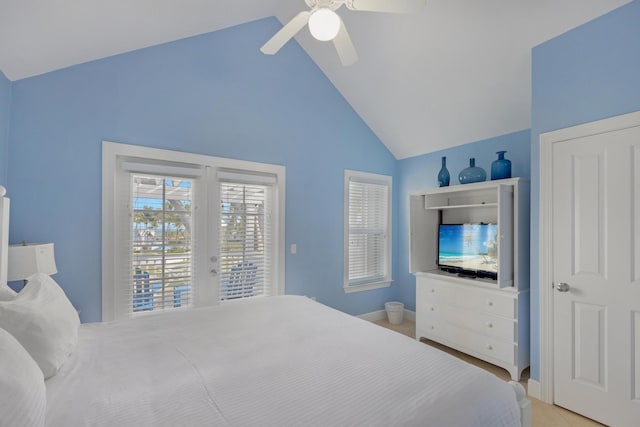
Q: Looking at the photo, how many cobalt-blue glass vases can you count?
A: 3